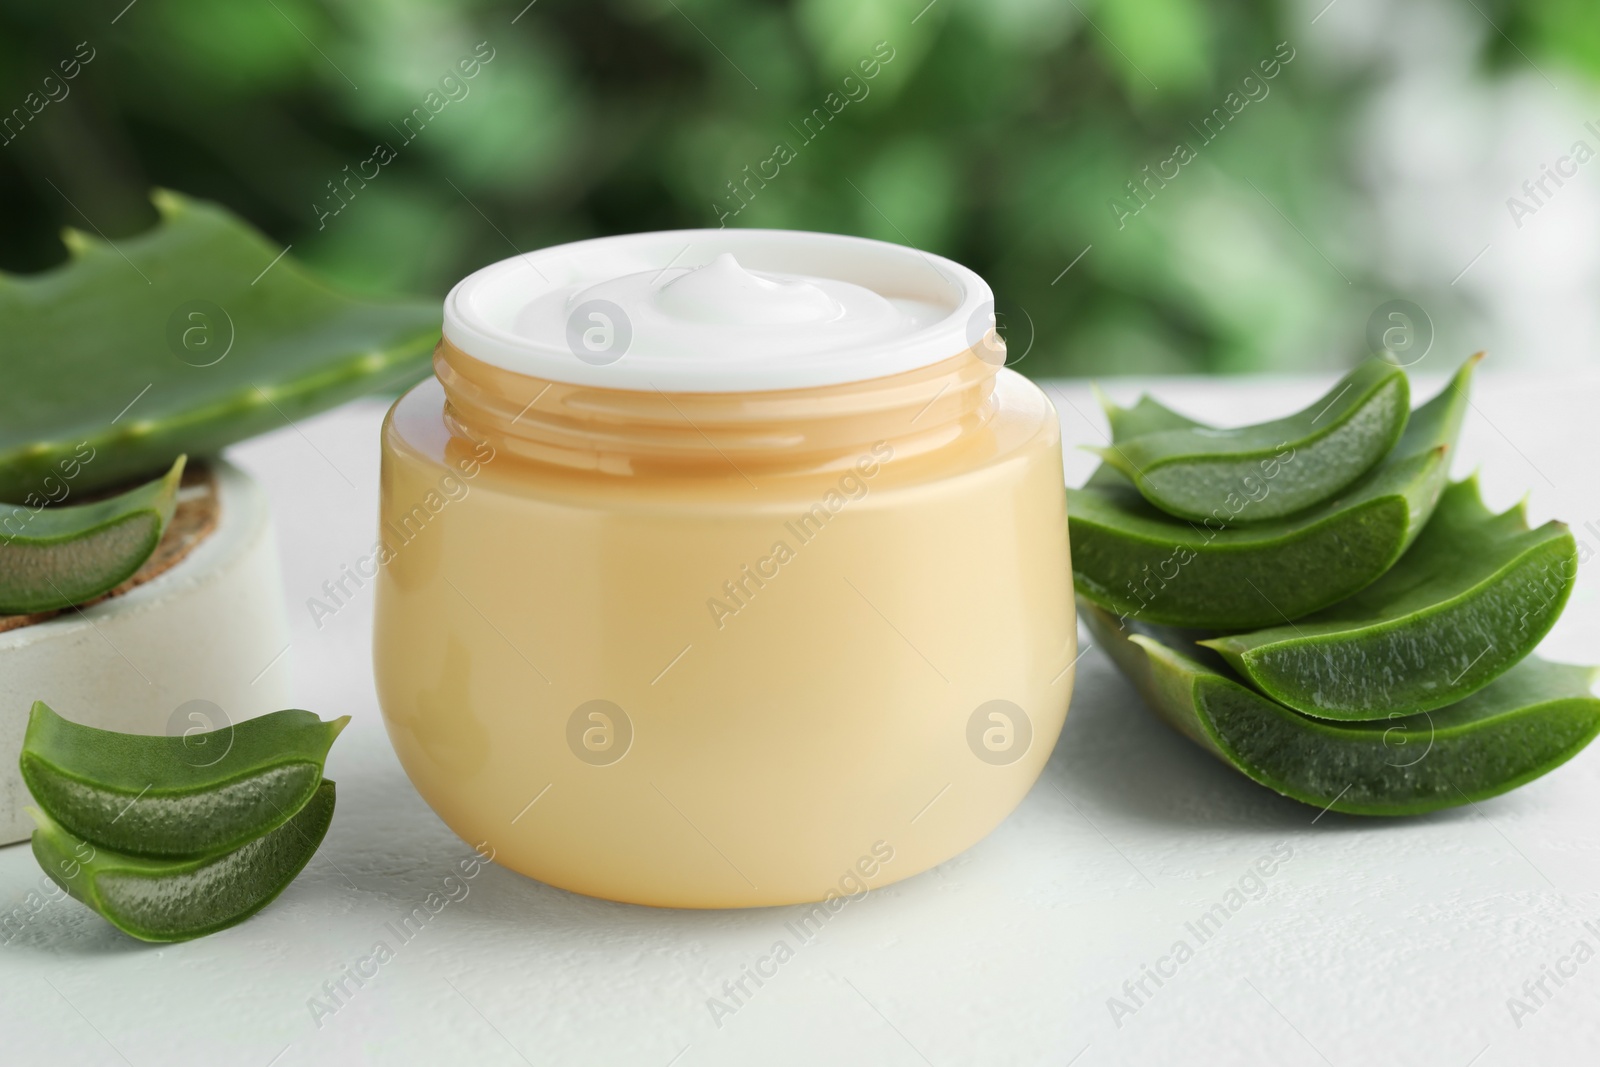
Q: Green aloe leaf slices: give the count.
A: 7